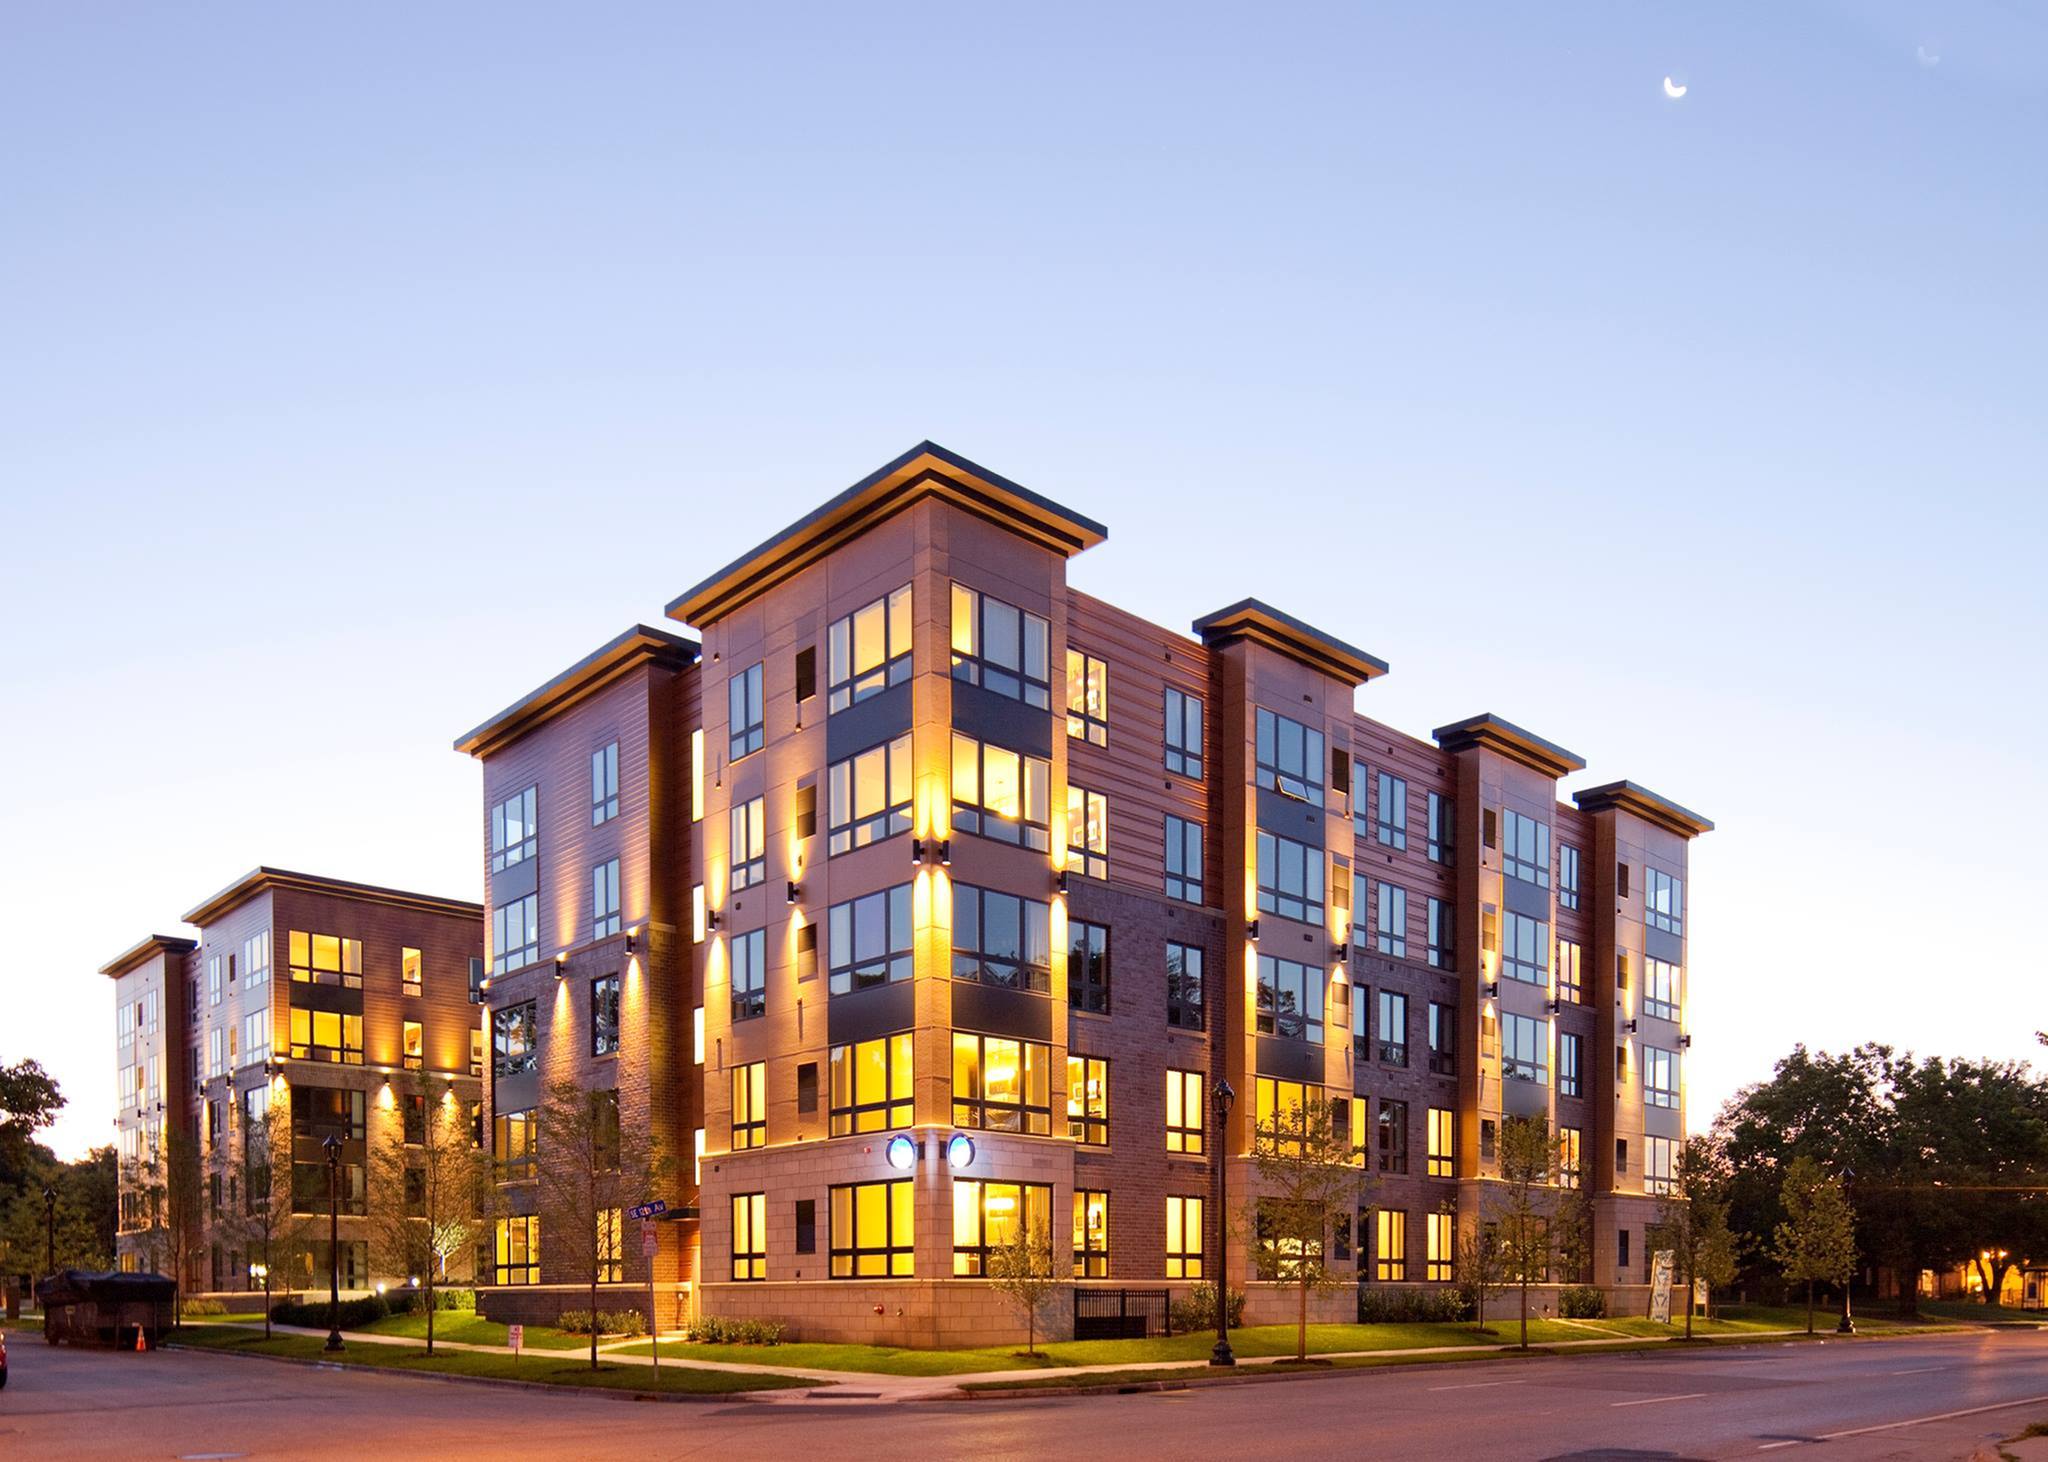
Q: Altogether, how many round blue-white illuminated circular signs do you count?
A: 2